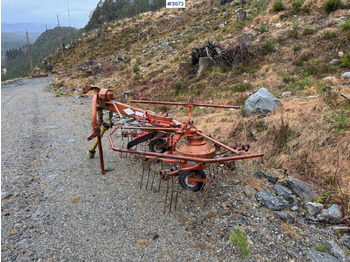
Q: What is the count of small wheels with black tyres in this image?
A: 2